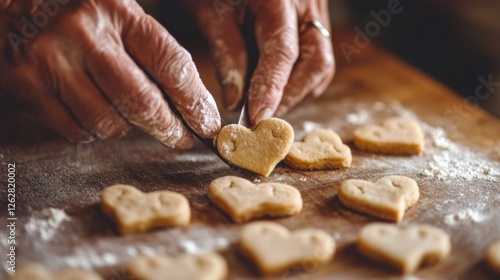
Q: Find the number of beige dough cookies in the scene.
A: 11